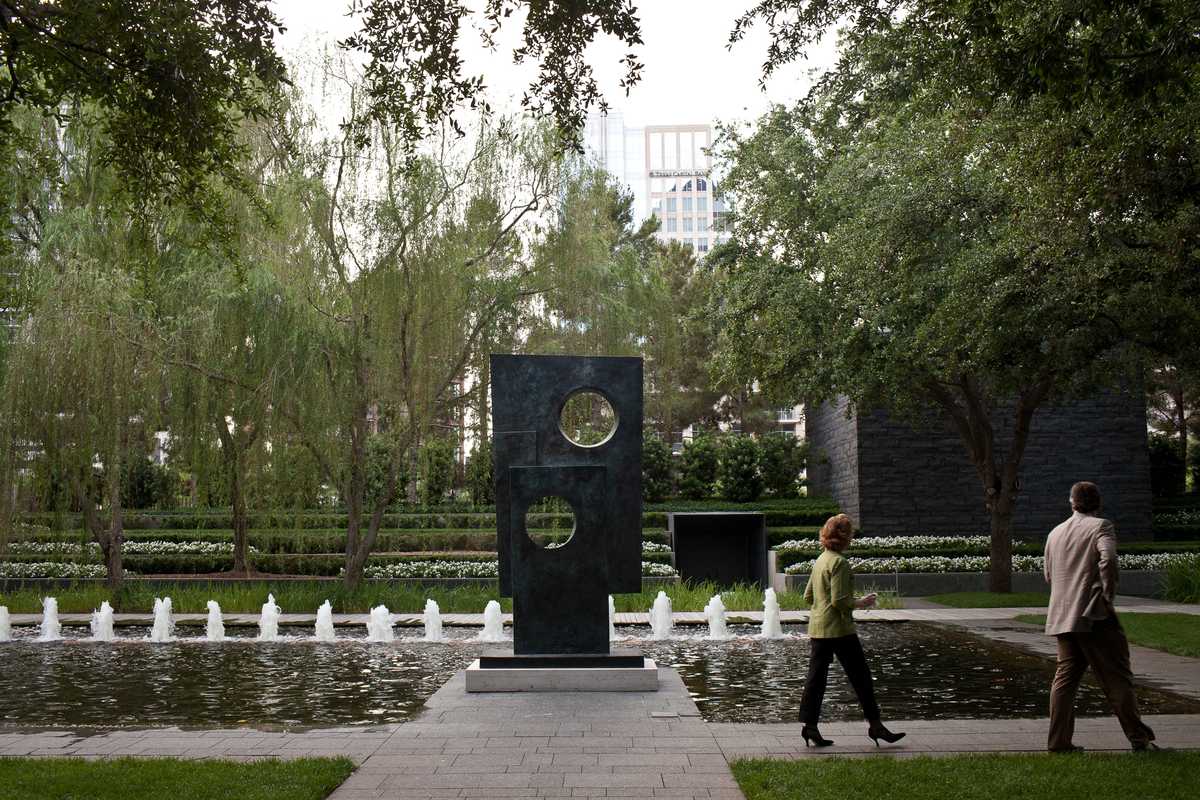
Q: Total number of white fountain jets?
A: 14